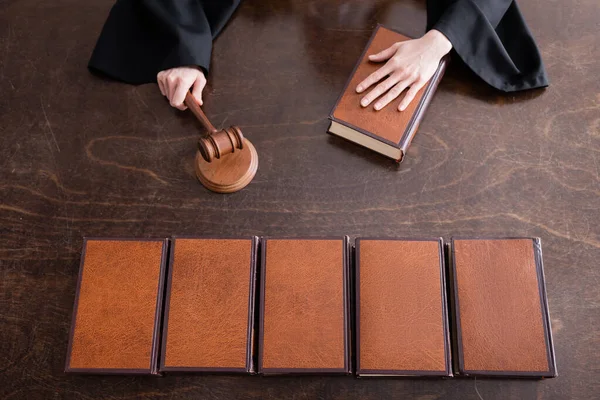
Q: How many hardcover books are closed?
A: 6